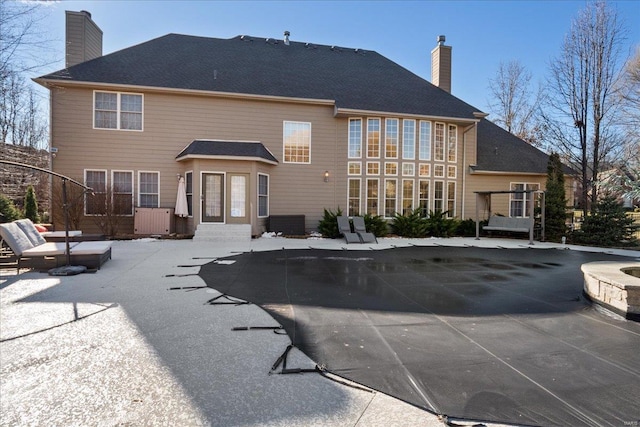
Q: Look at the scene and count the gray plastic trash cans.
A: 0